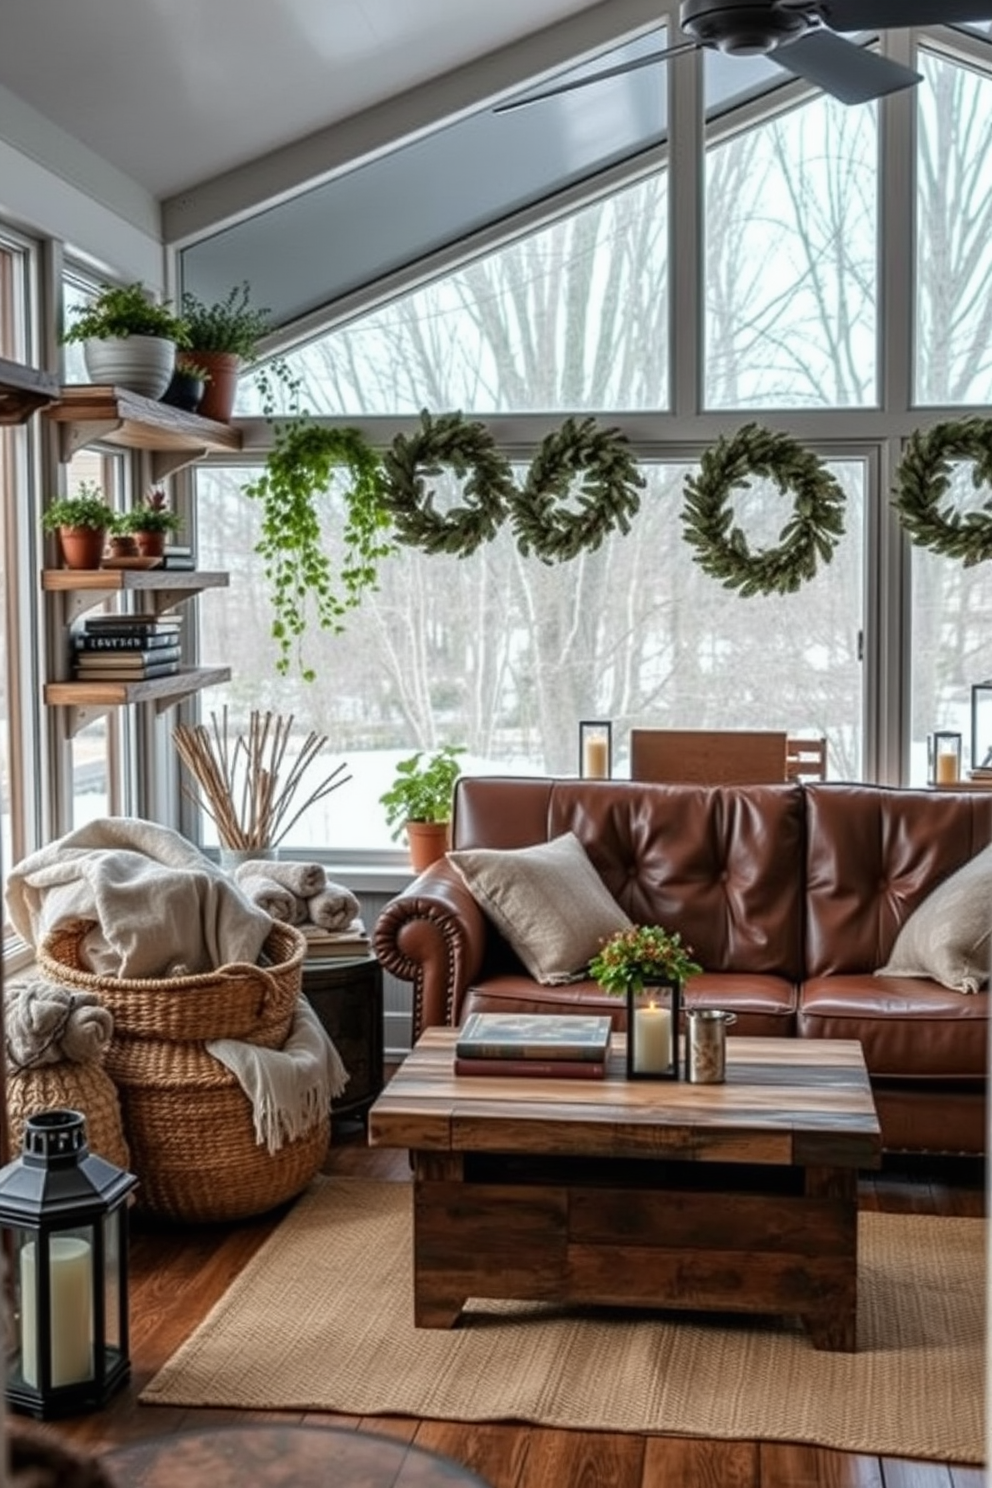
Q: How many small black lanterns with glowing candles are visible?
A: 3